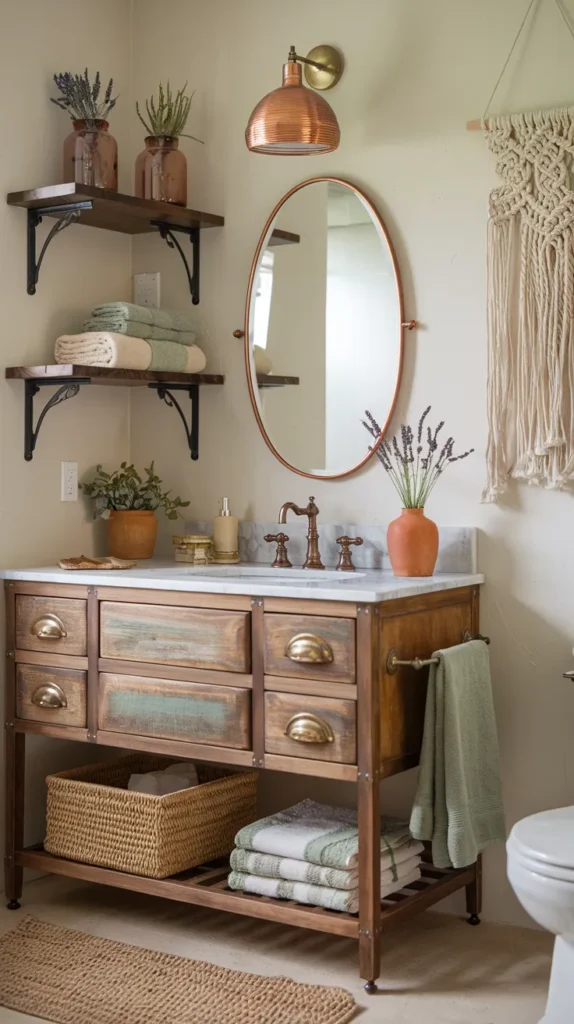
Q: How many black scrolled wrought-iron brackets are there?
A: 4